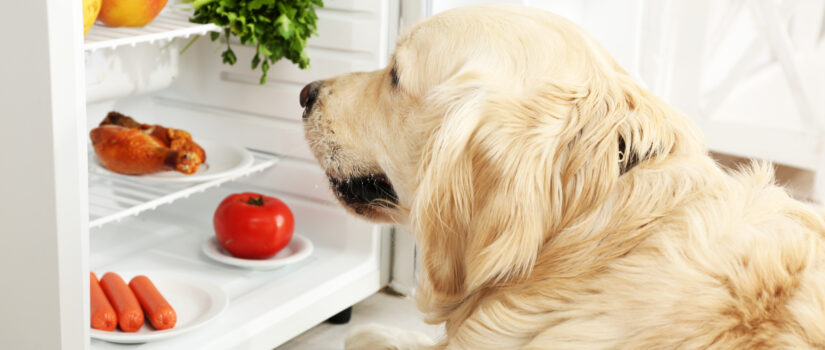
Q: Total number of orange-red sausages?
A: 3